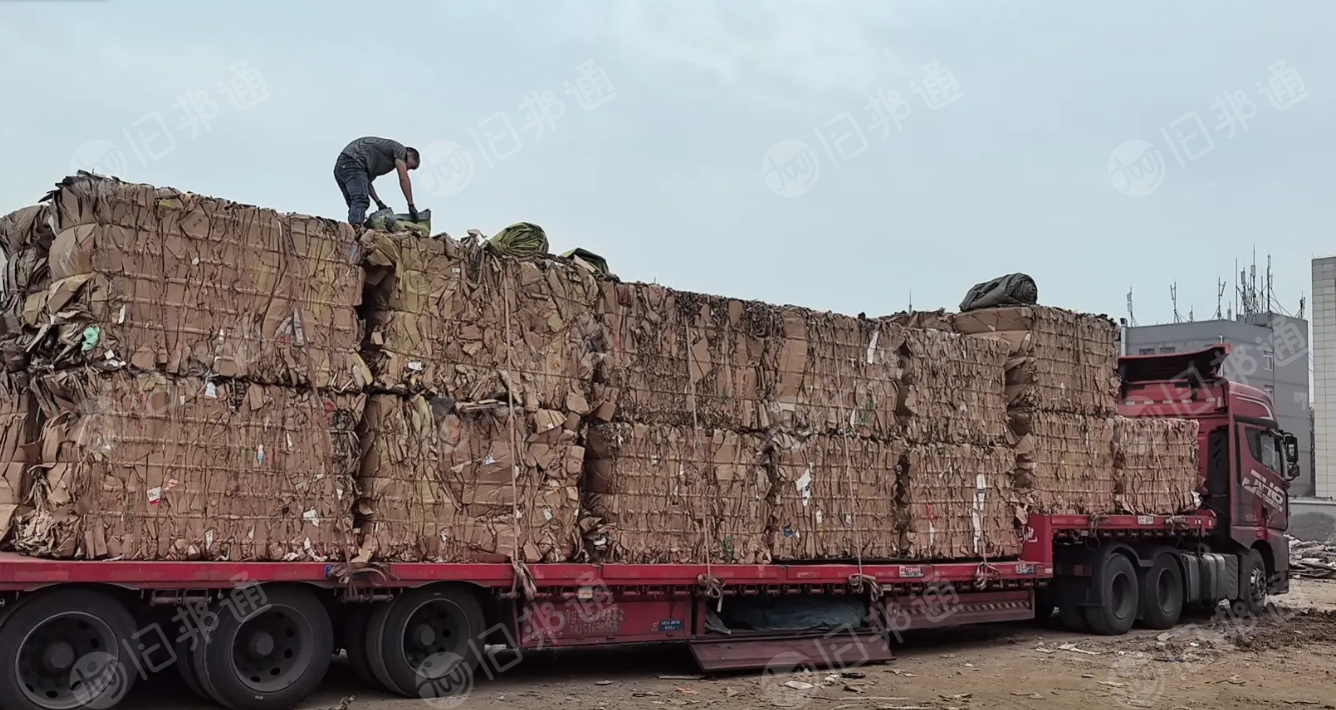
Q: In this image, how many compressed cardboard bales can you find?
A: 15